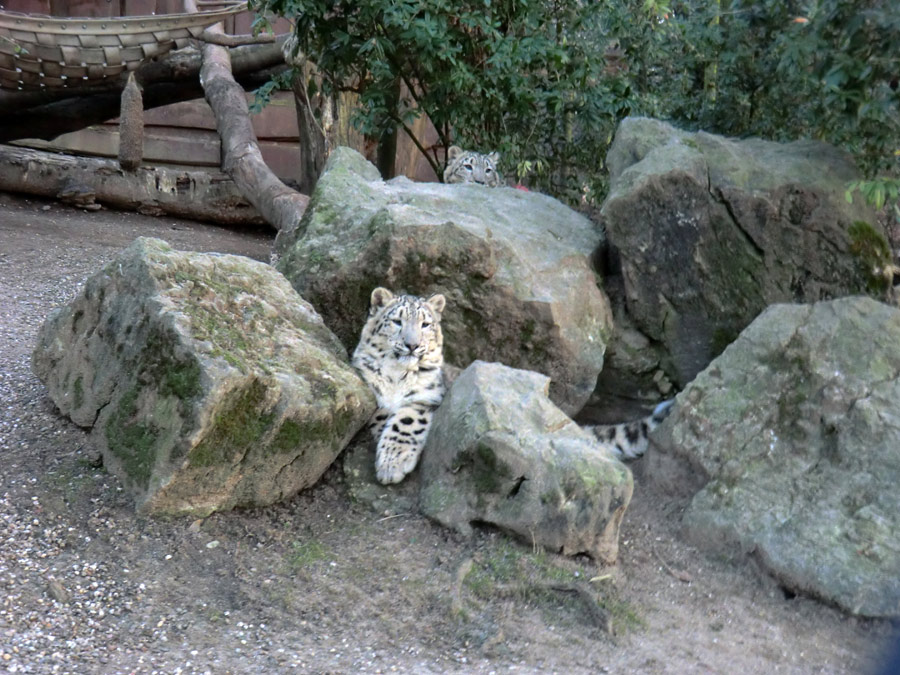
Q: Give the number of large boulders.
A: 5